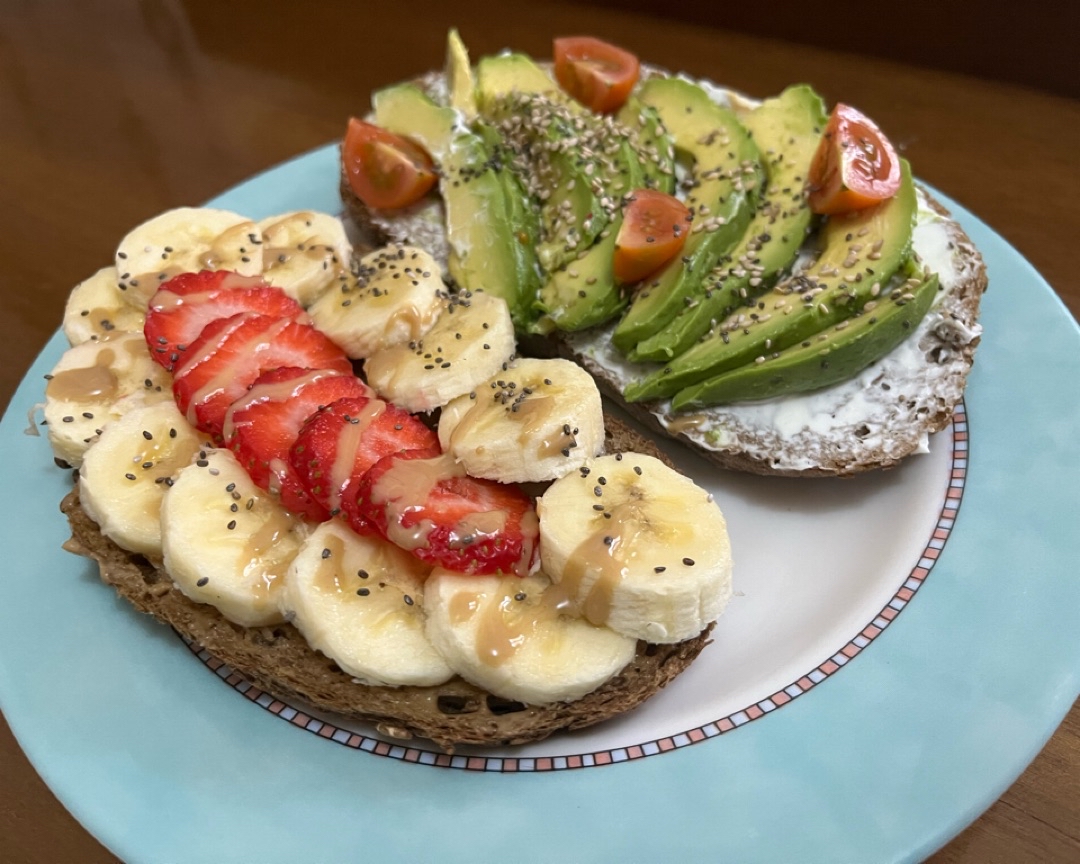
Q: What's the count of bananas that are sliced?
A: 12